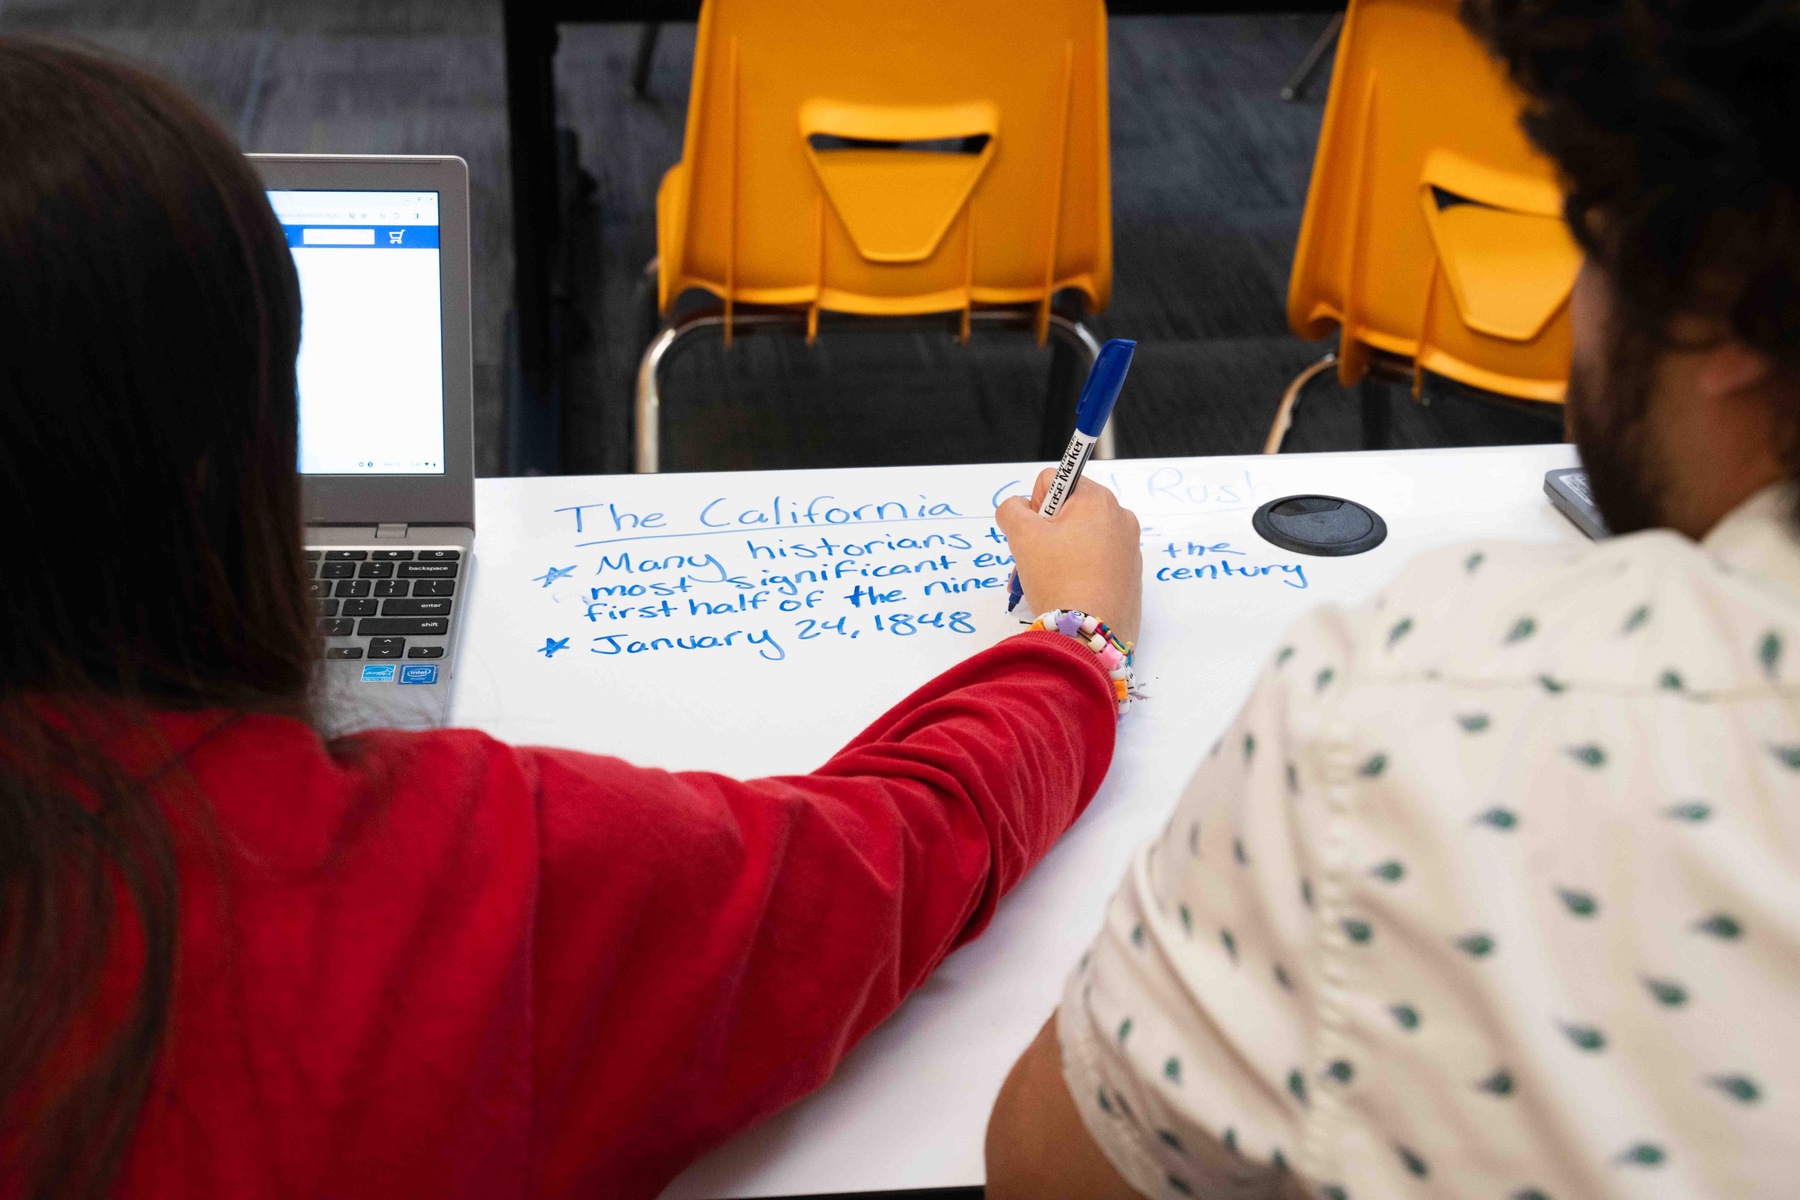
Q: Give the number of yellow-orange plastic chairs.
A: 2